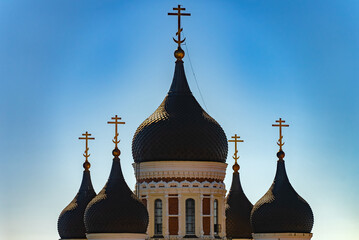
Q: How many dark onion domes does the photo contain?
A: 5